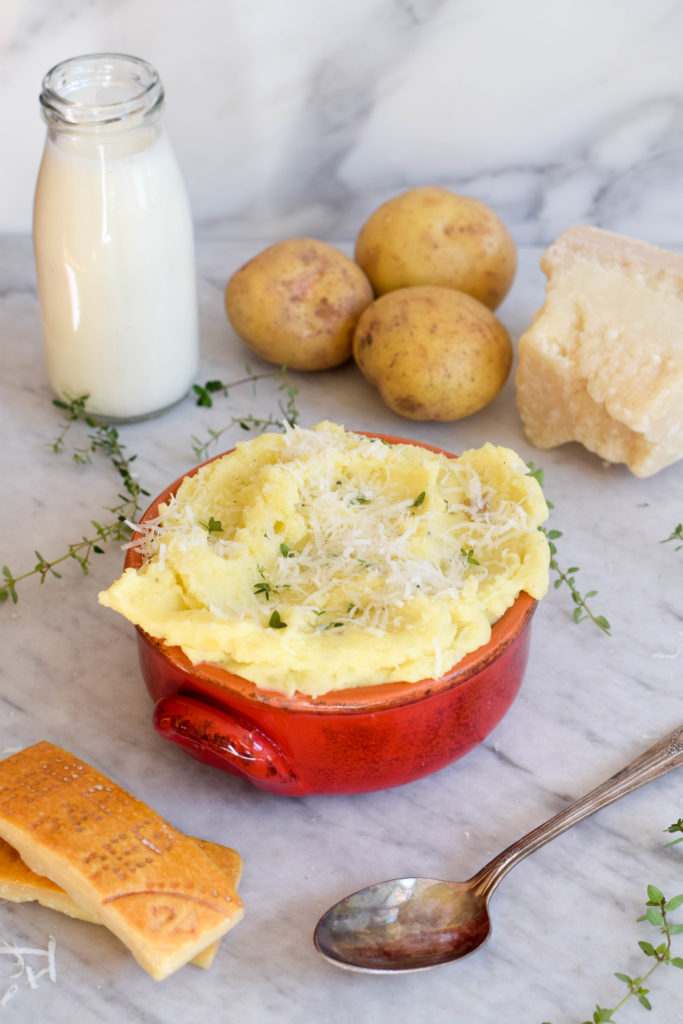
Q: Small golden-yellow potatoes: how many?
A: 3